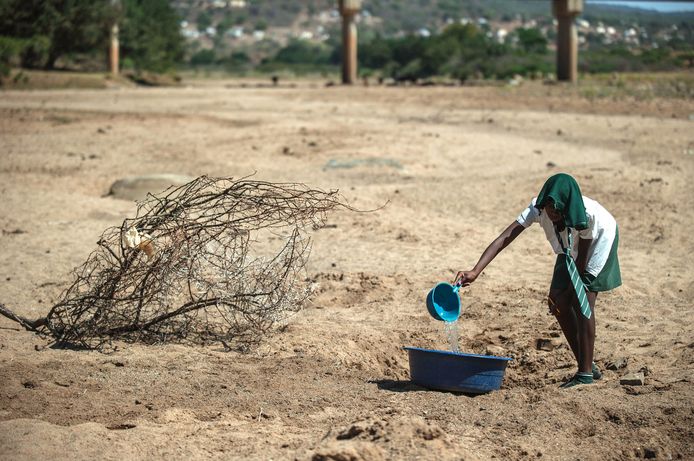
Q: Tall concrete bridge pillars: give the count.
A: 3